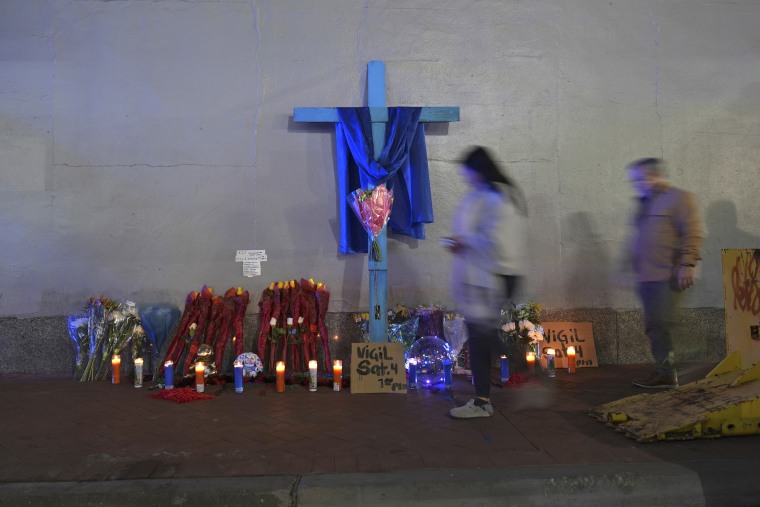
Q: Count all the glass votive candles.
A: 14